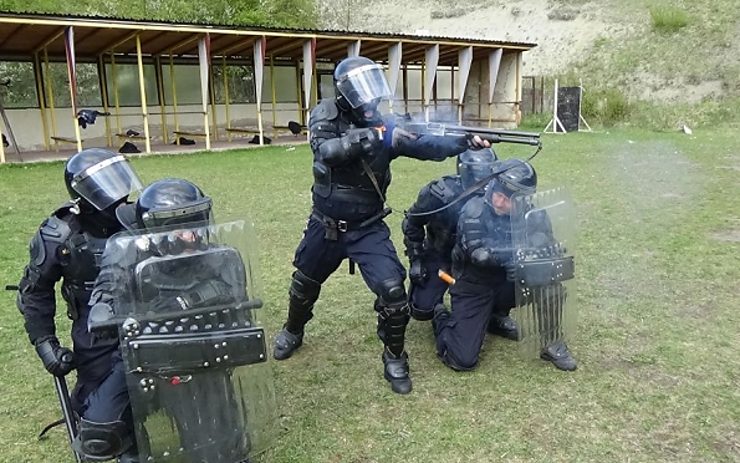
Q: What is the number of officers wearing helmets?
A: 5